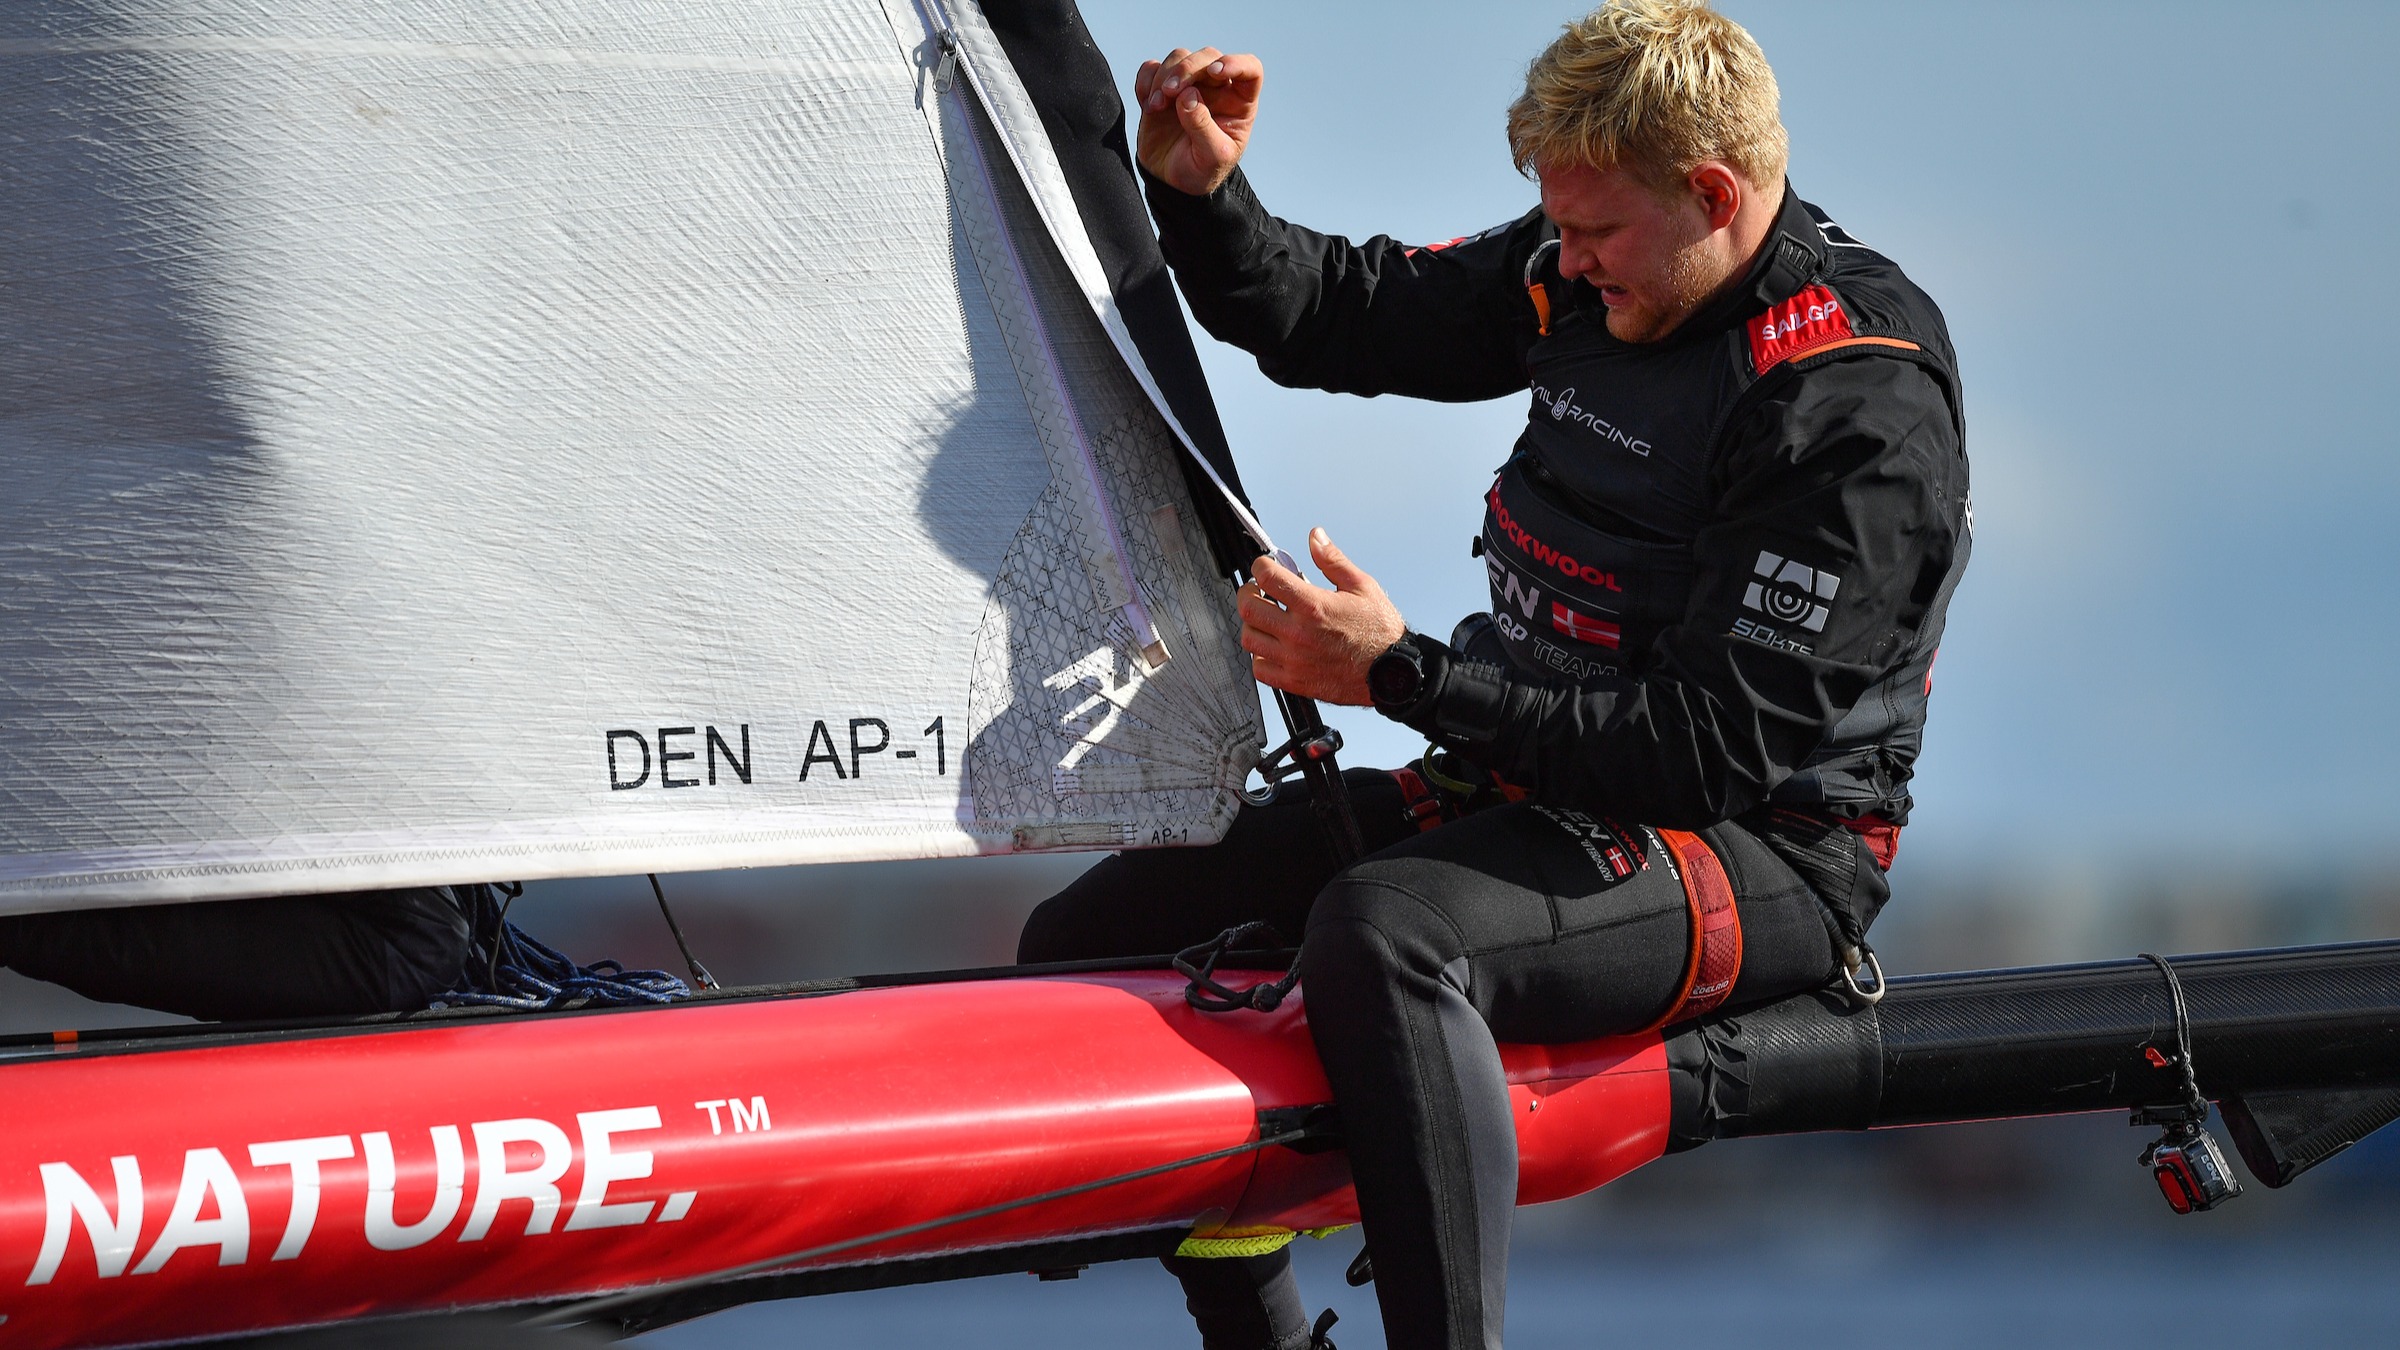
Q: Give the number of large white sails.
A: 1